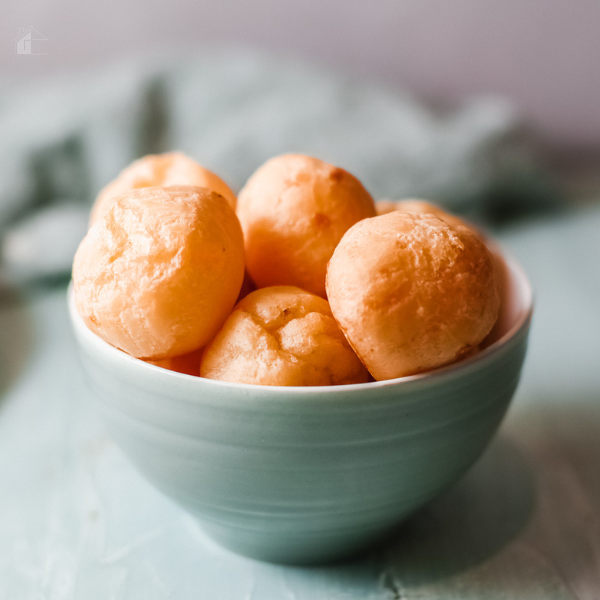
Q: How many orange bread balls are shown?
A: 6